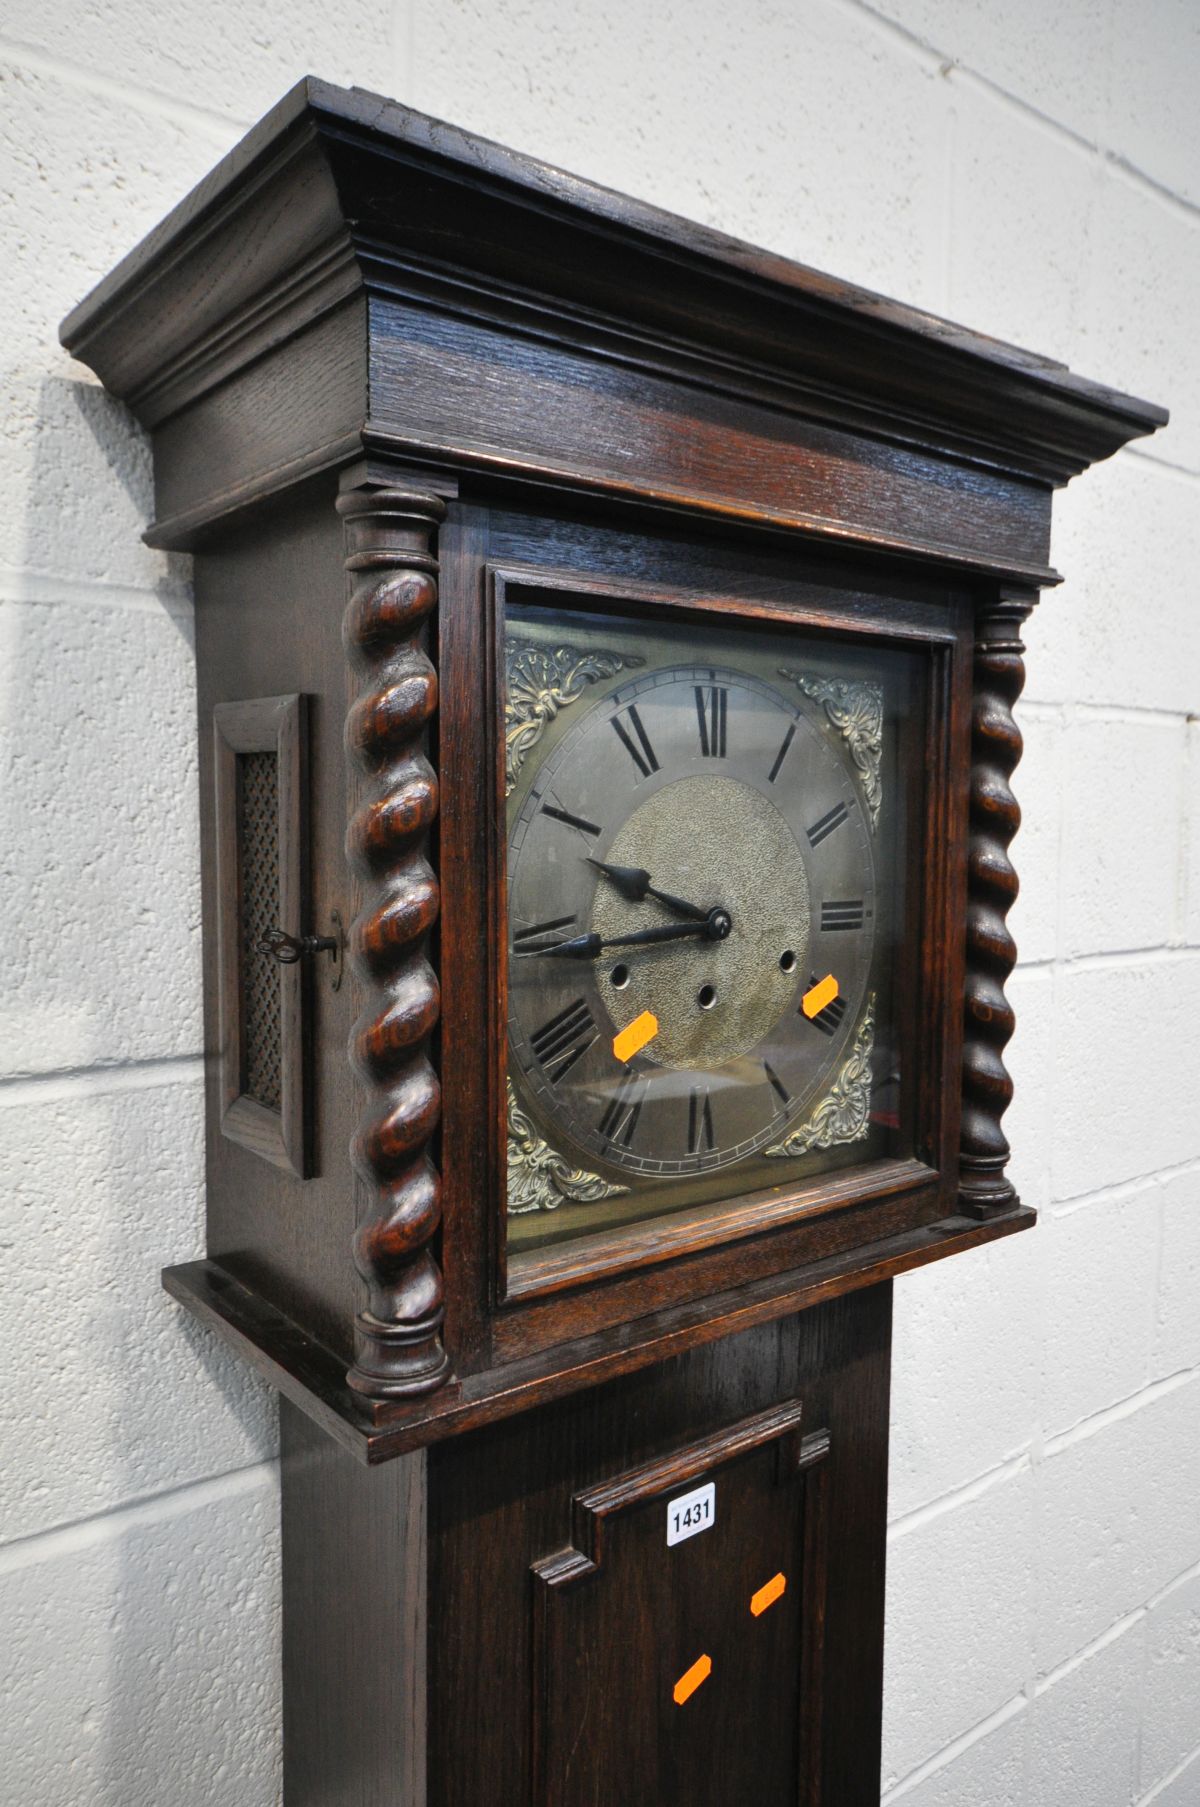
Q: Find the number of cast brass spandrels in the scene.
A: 4